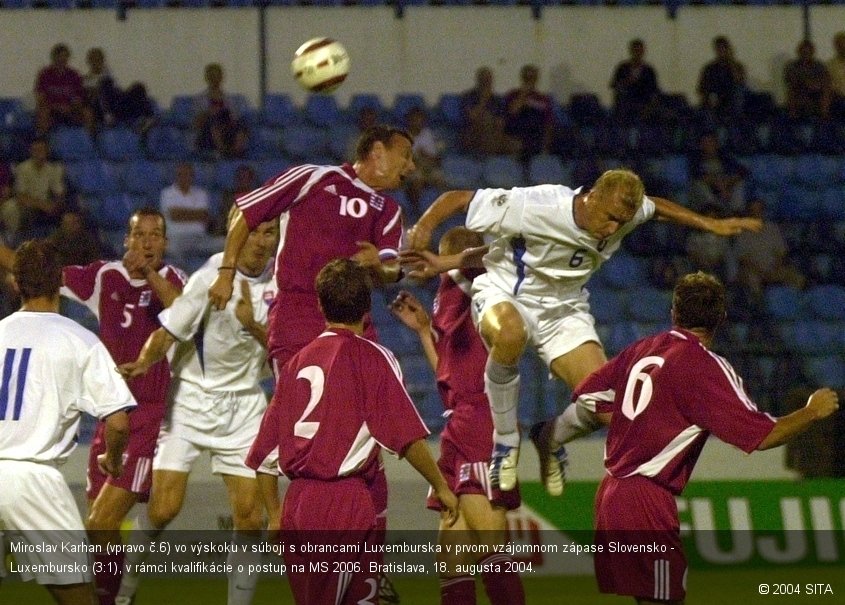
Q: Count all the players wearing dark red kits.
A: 5